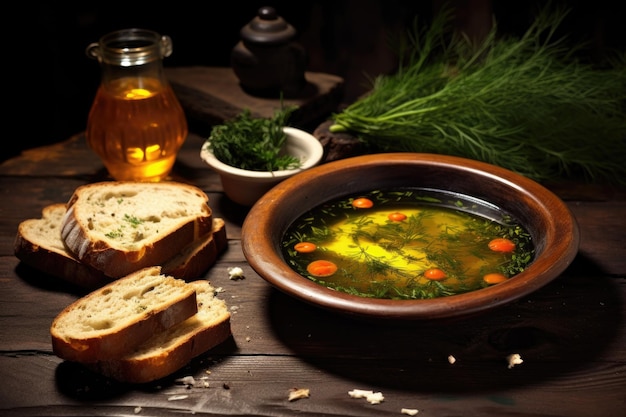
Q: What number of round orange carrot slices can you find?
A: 7